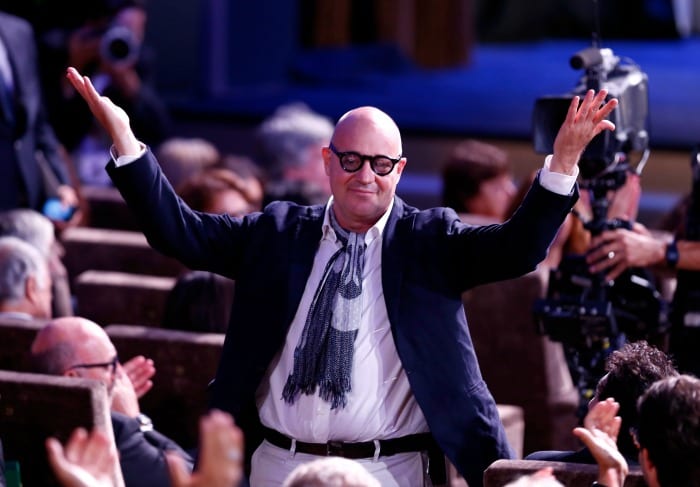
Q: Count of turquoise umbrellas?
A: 0